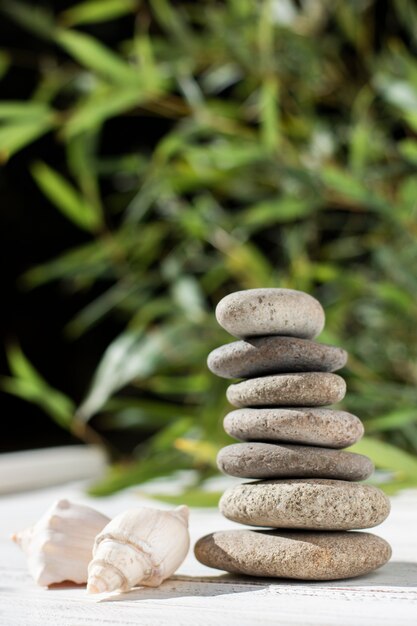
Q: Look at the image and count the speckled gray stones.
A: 7